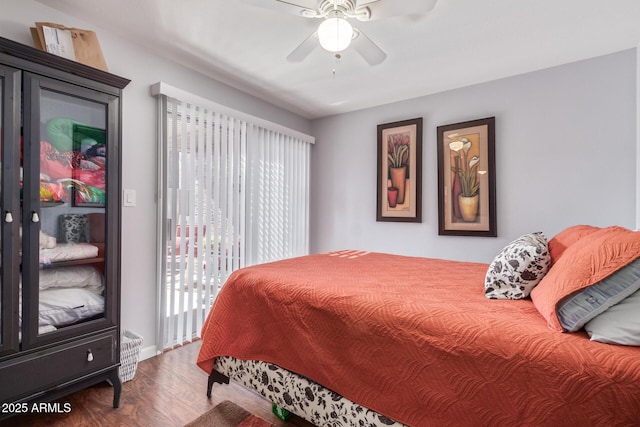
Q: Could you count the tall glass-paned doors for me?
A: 2